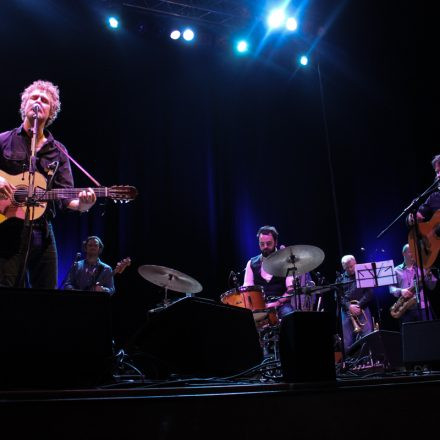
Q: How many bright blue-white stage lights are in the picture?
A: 7